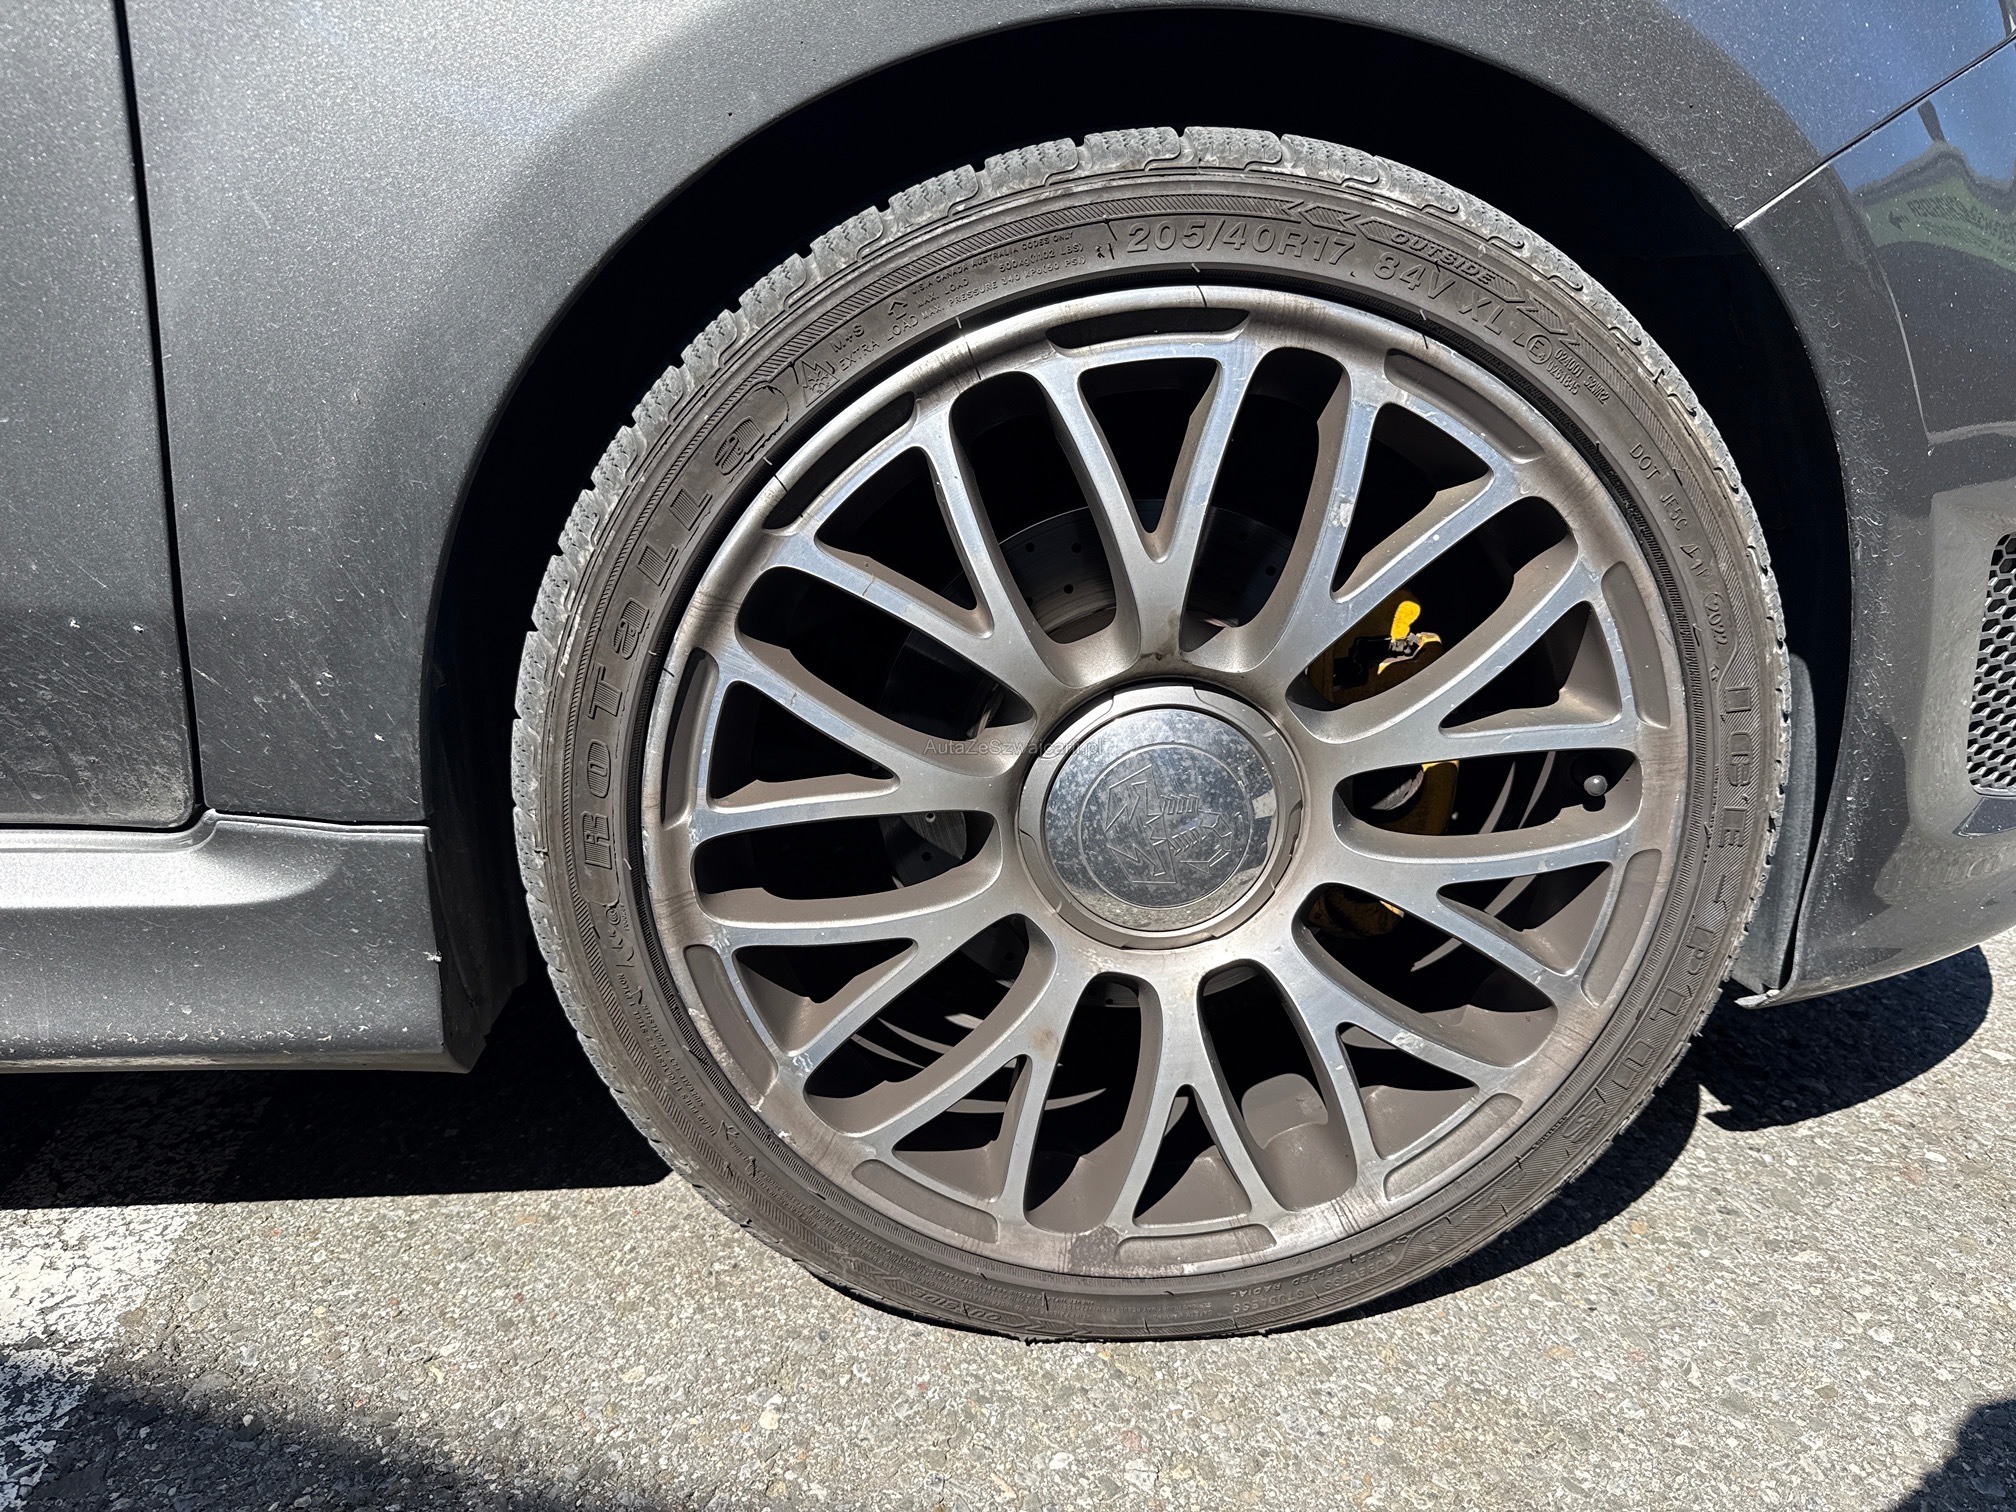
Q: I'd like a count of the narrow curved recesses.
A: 10